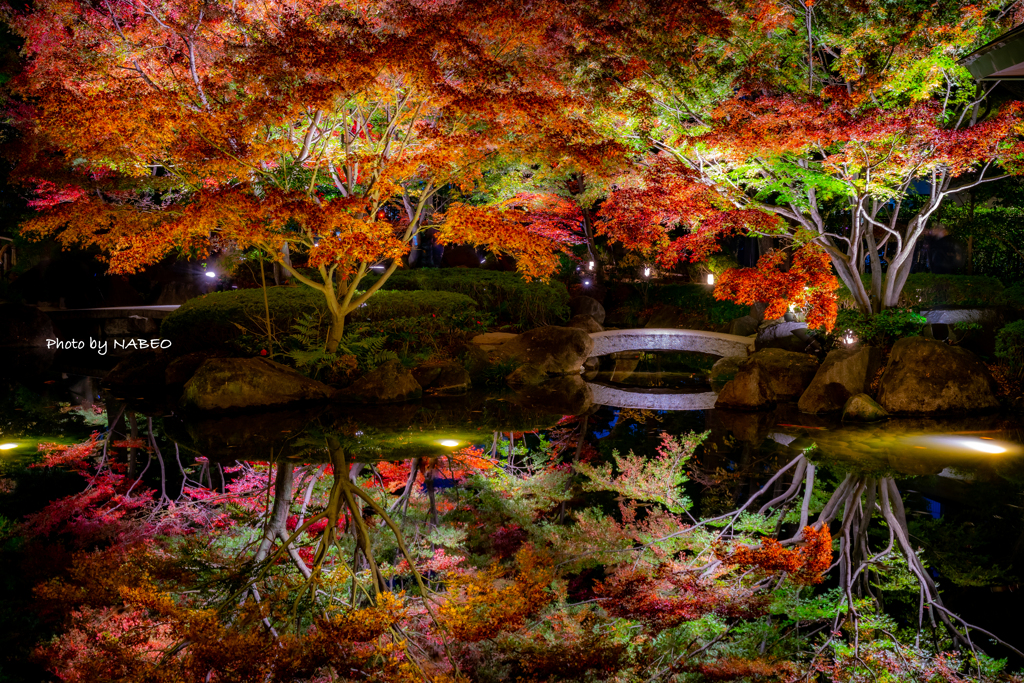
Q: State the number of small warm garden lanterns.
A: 3